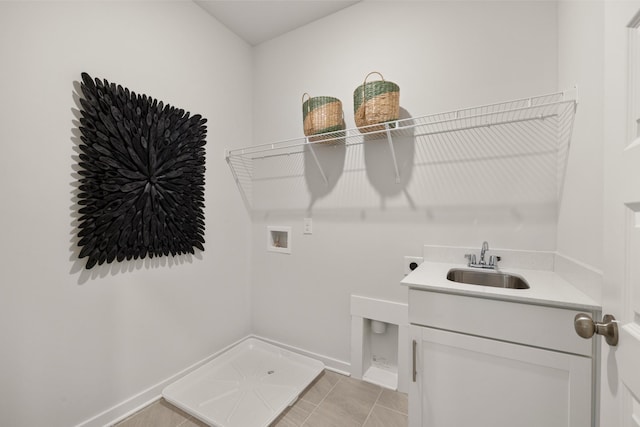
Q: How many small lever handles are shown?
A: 2